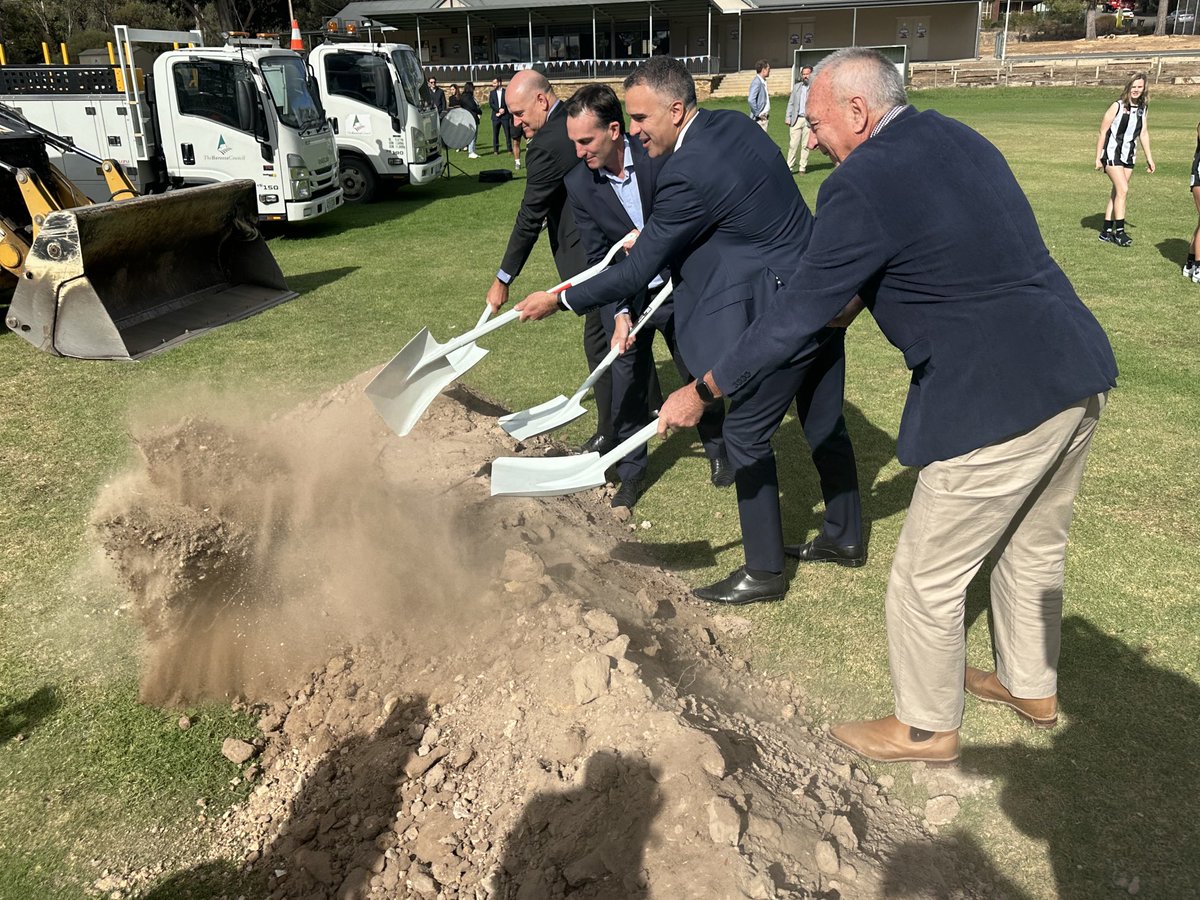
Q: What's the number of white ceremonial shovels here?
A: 4